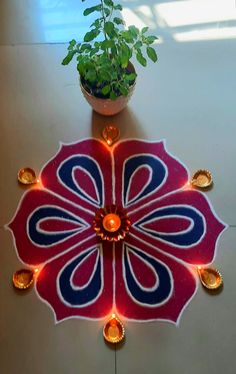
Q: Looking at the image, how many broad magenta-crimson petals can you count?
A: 6